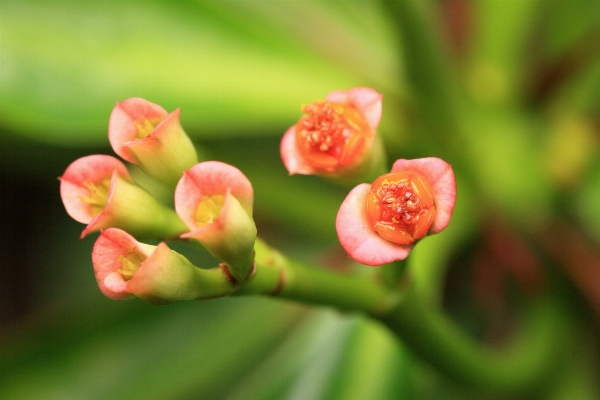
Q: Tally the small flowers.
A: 6